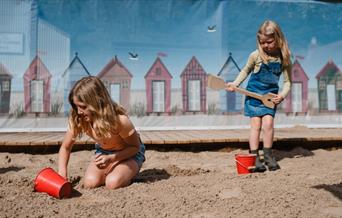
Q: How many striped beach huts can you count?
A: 1